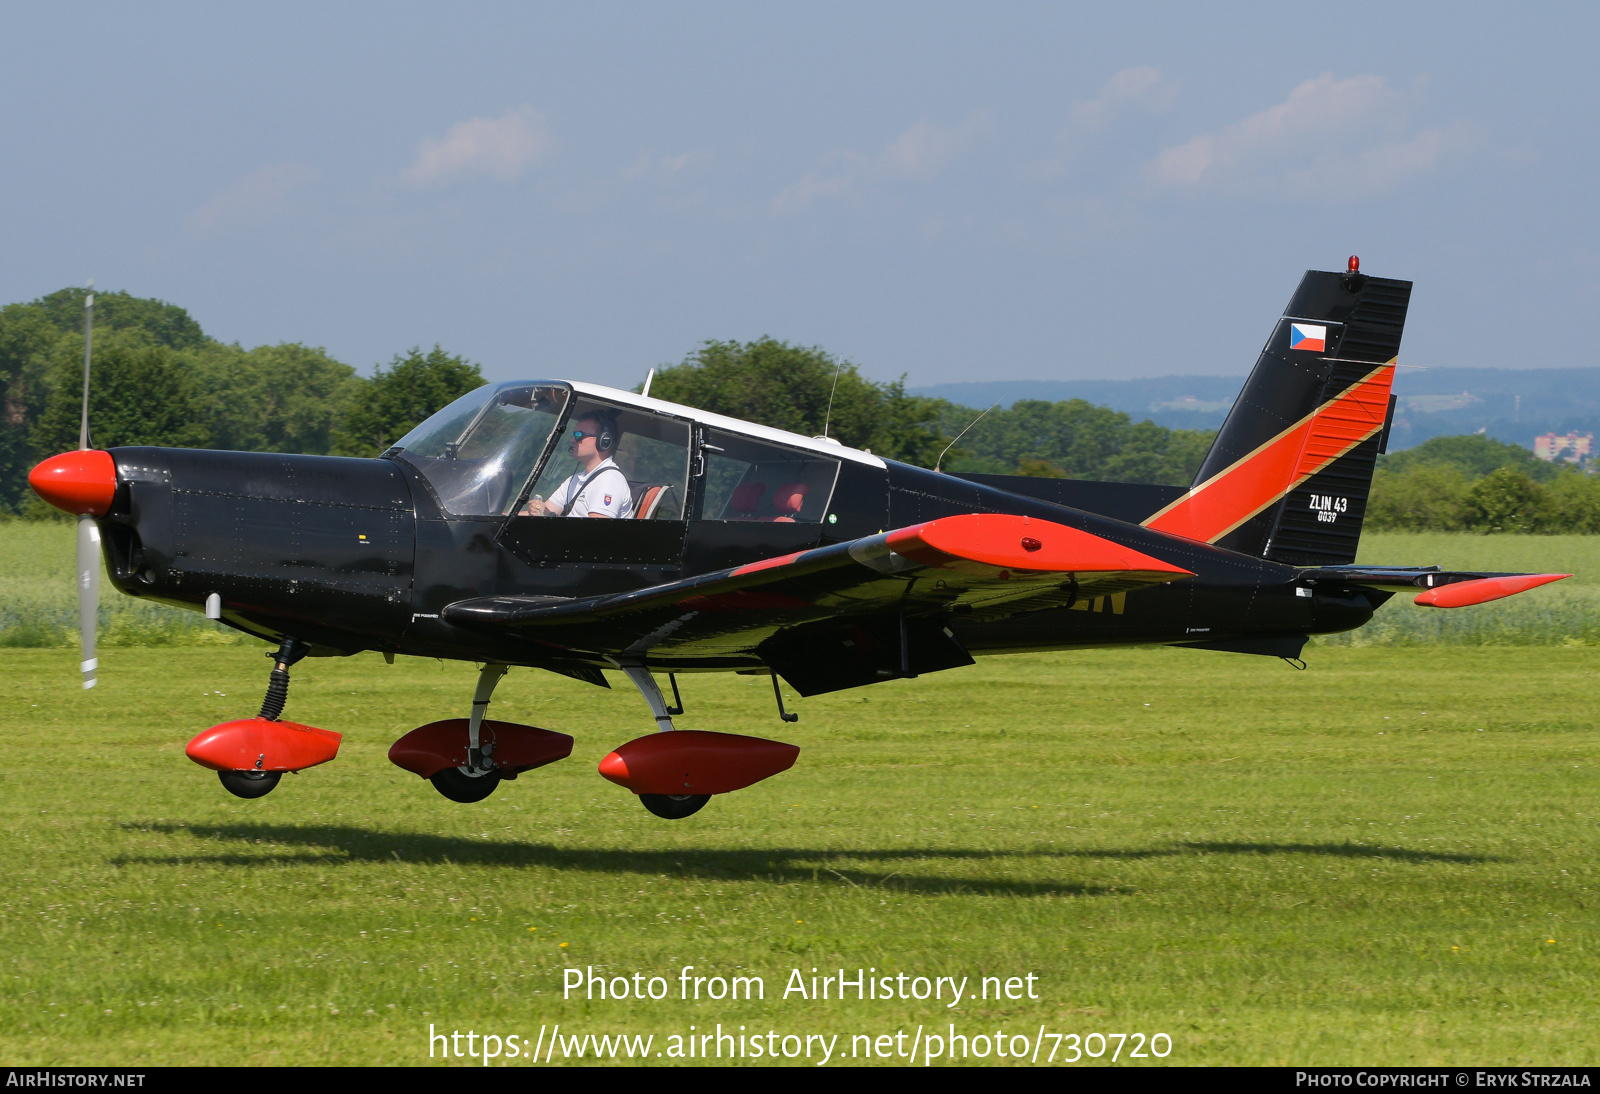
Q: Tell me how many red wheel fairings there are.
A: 3